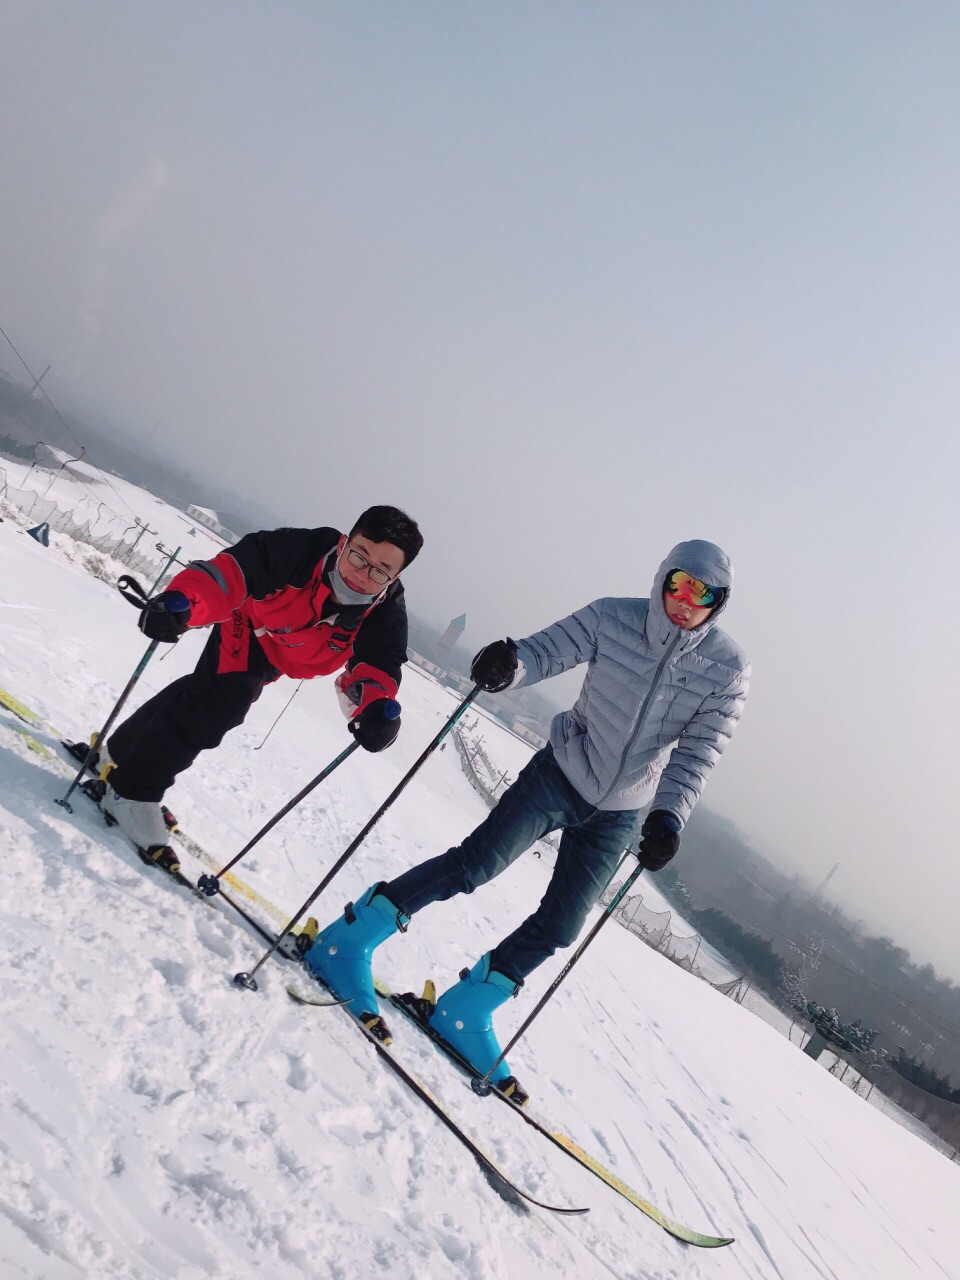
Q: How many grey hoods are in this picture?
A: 1